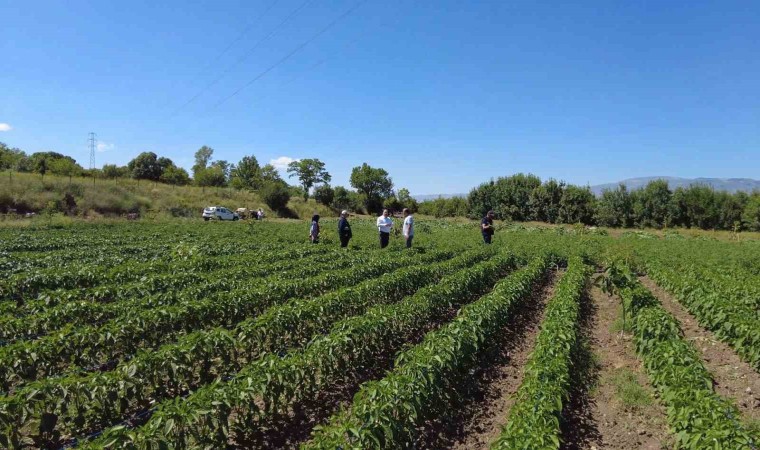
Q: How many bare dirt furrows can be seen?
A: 3